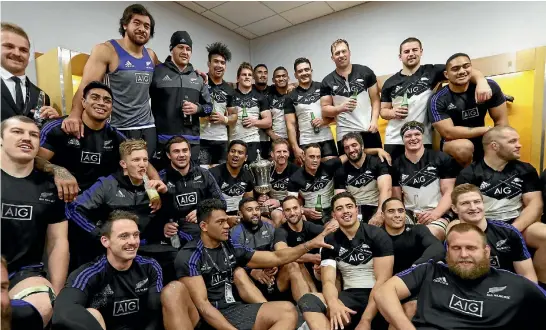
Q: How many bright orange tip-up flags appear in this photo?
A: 0